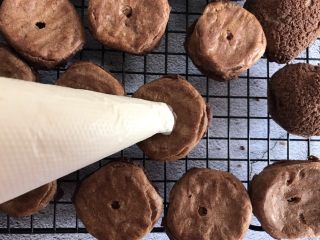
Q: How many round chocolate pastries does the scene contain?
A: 12